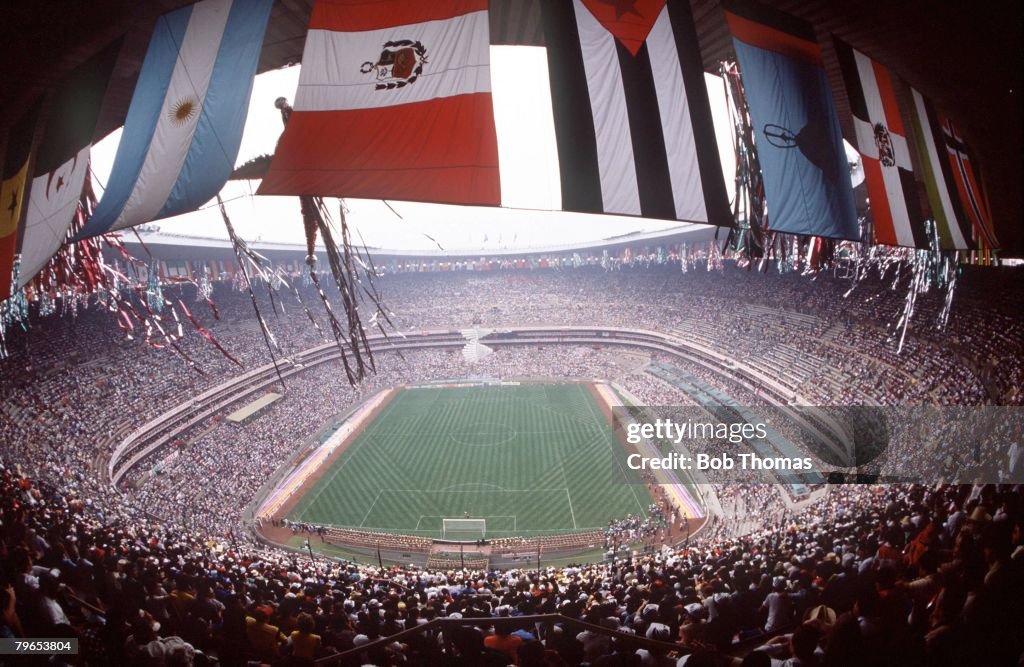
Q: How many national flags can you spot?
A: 9